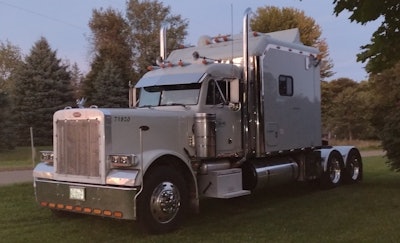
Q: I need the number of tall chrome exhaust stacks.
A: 2